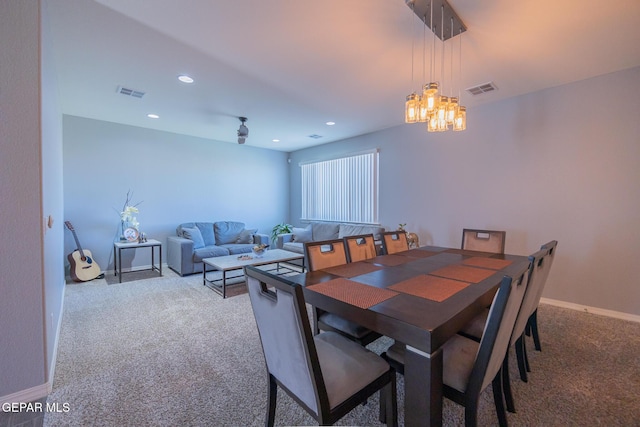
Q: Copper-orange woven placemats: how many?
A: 8